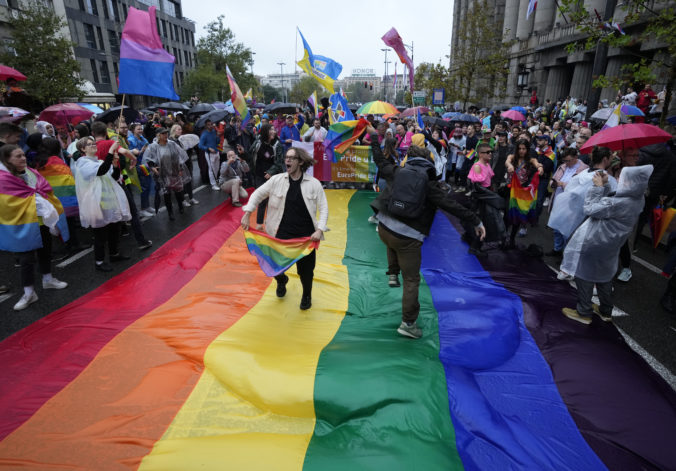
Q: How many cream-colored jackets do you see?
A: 1